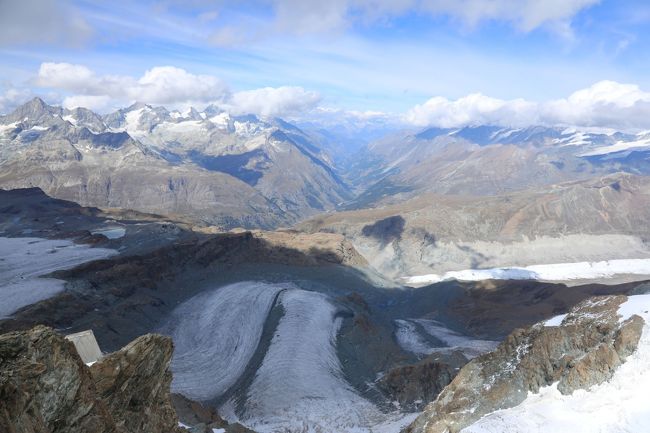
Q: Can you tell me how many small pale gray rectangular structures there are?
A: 1